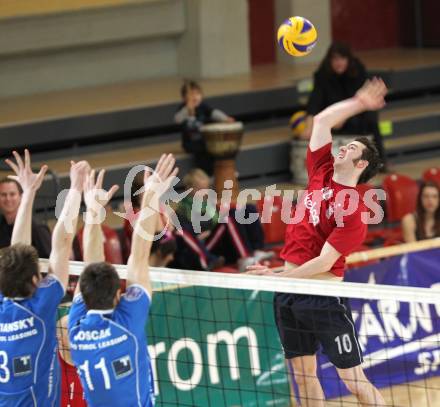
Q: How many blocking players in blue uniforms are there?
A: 2